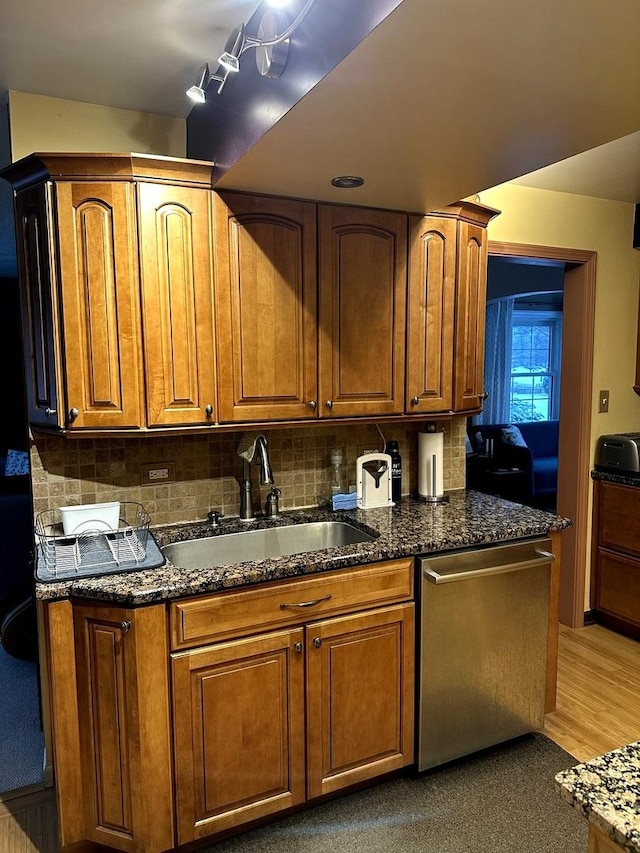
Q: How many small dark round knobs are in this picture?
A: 10